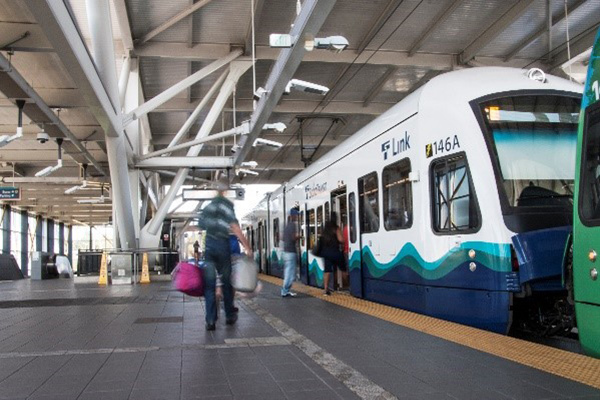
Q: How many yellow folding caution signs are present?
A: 2